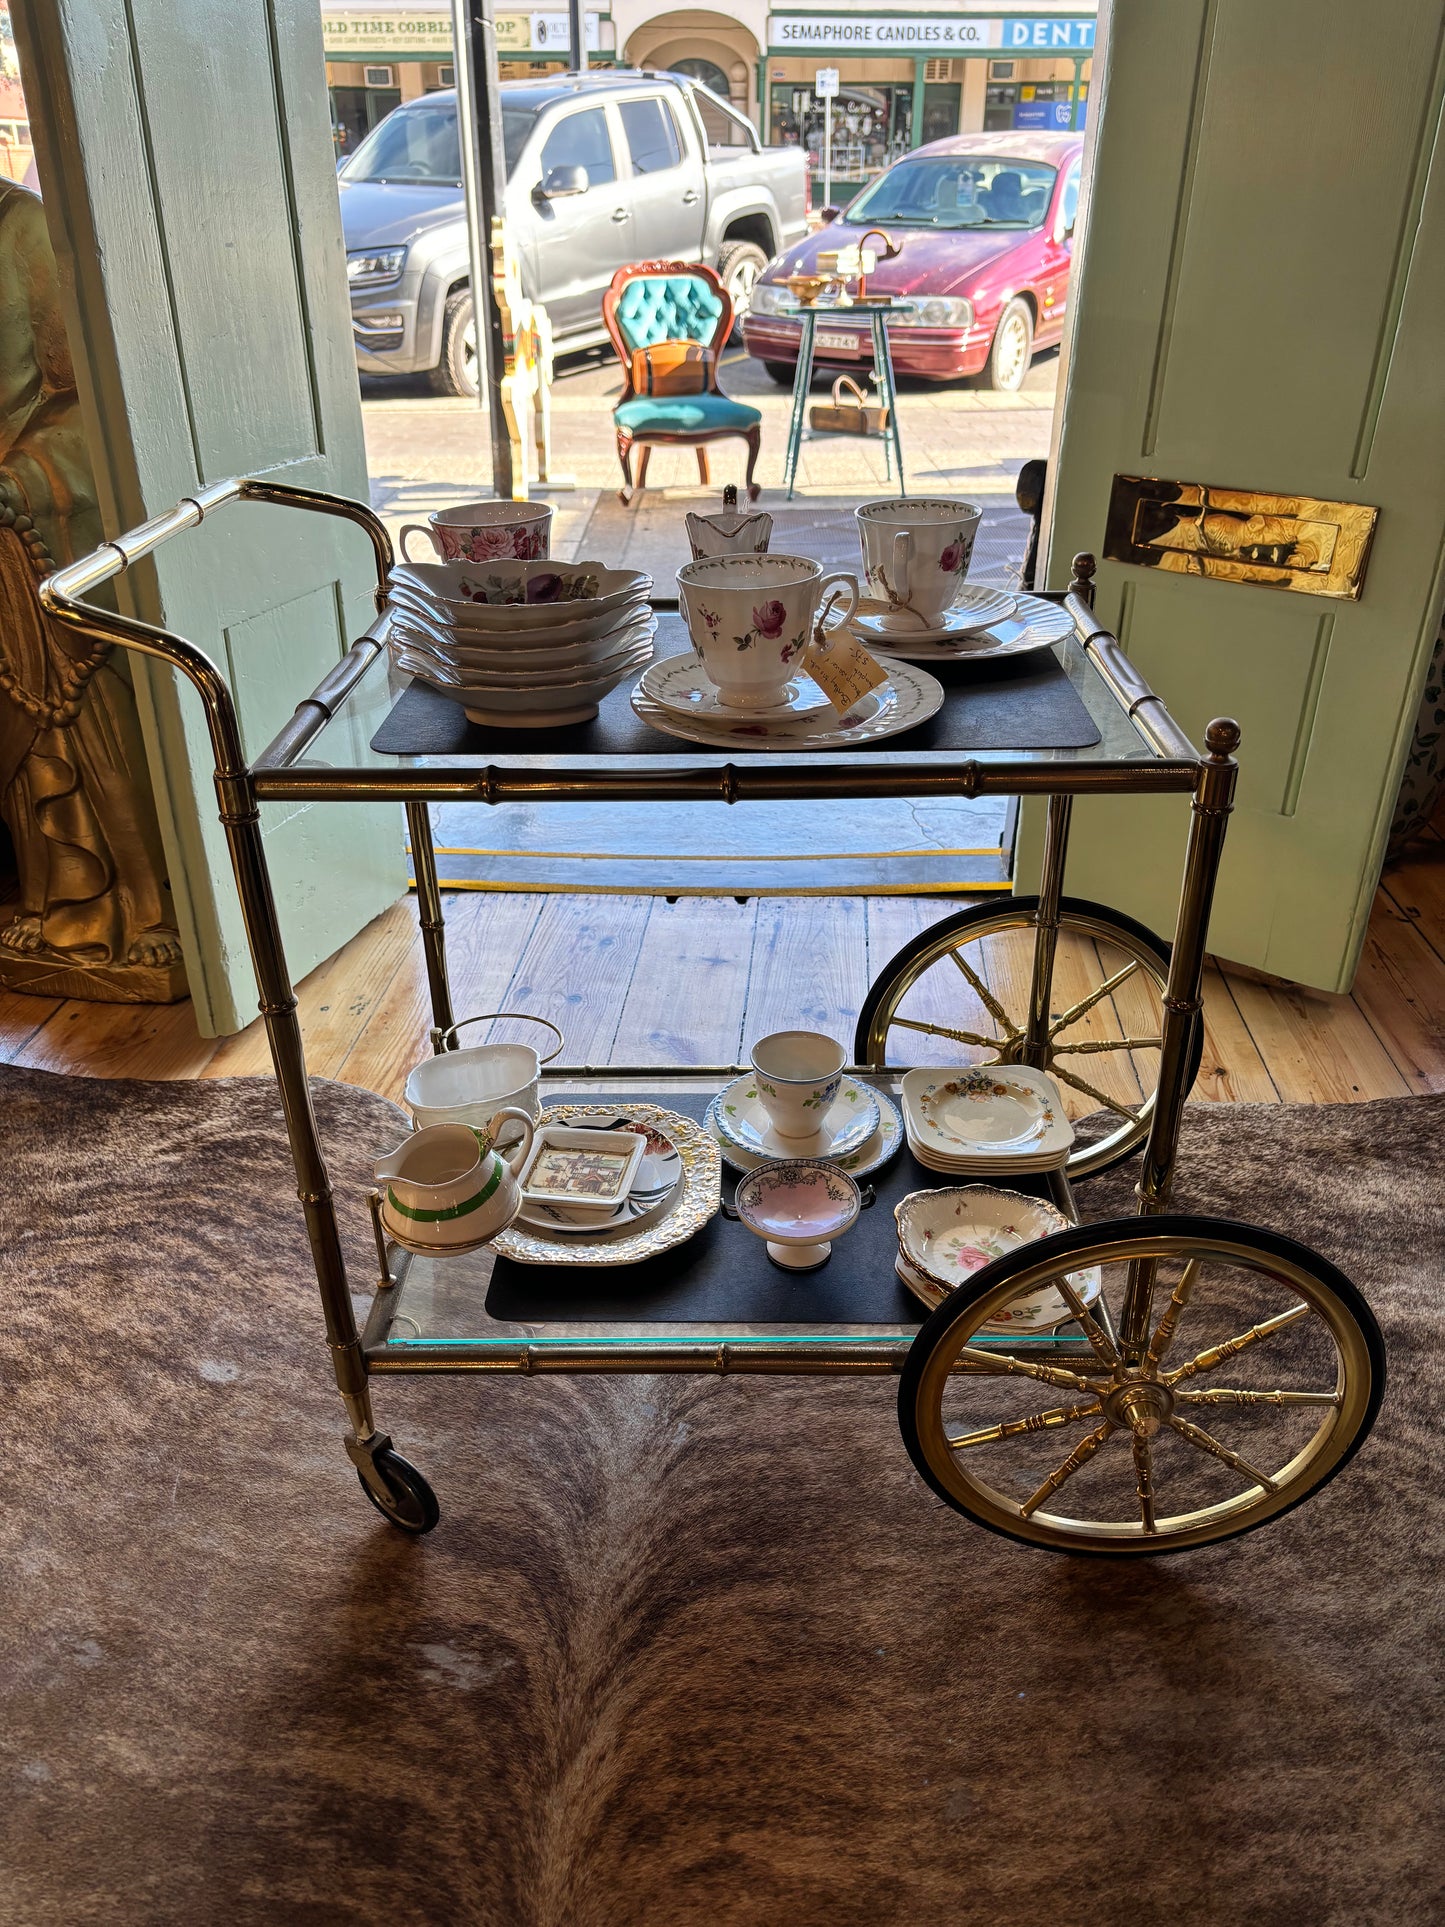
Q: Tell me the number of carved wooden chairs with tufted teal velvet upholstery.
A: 1